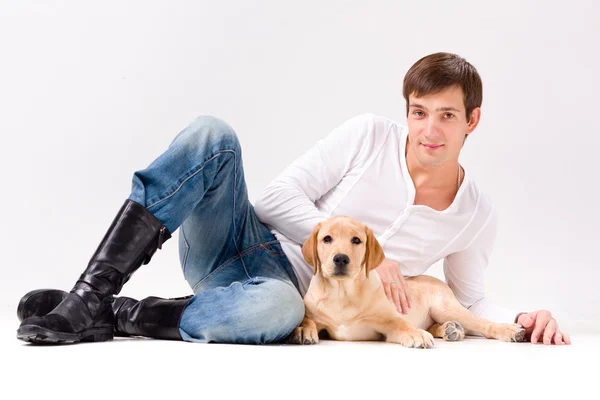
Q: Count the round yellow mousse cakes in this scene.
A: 0